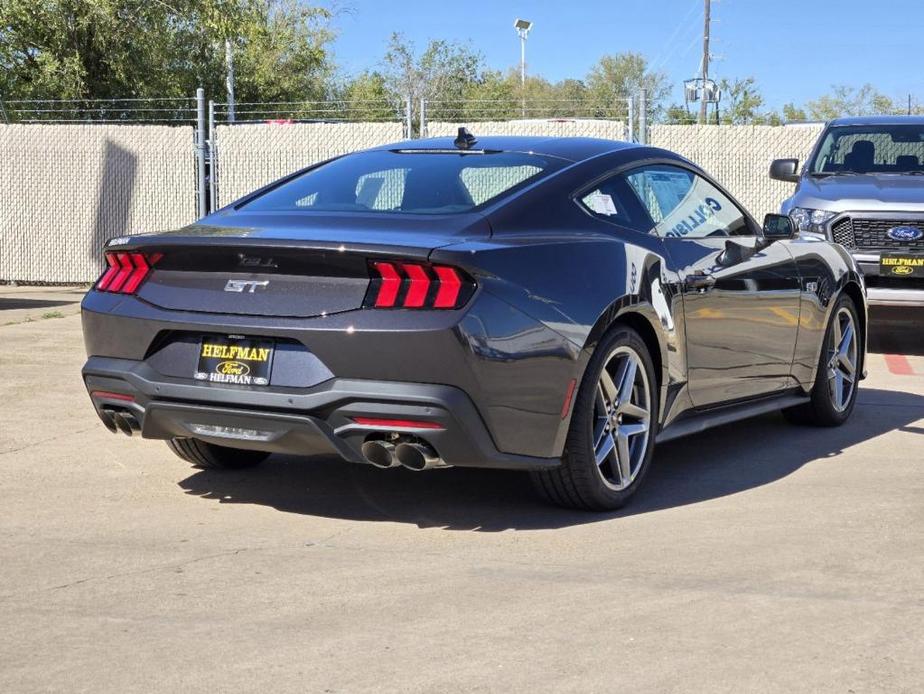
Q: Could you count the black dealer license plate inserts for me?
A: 2